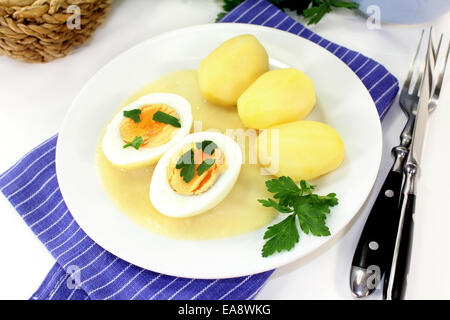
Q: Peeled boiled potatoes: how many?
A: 3